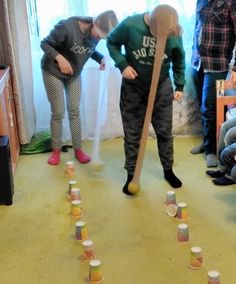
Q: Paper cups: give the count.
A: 13